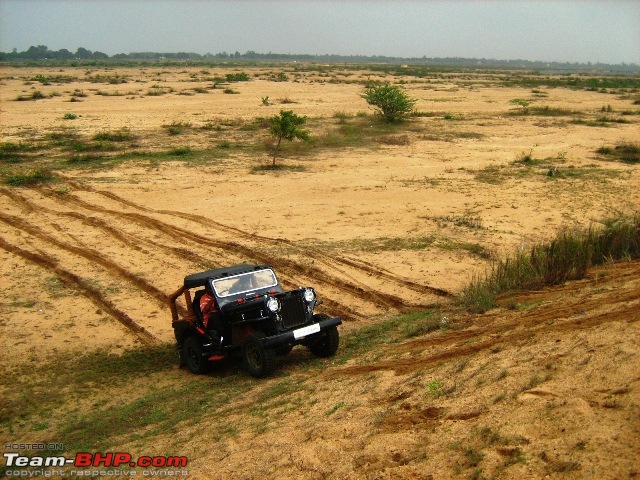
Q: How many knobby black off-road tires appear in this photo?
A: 3